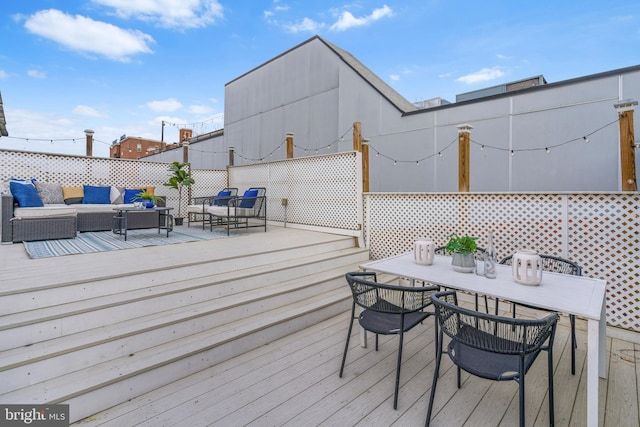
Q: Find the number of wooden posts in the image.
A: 8